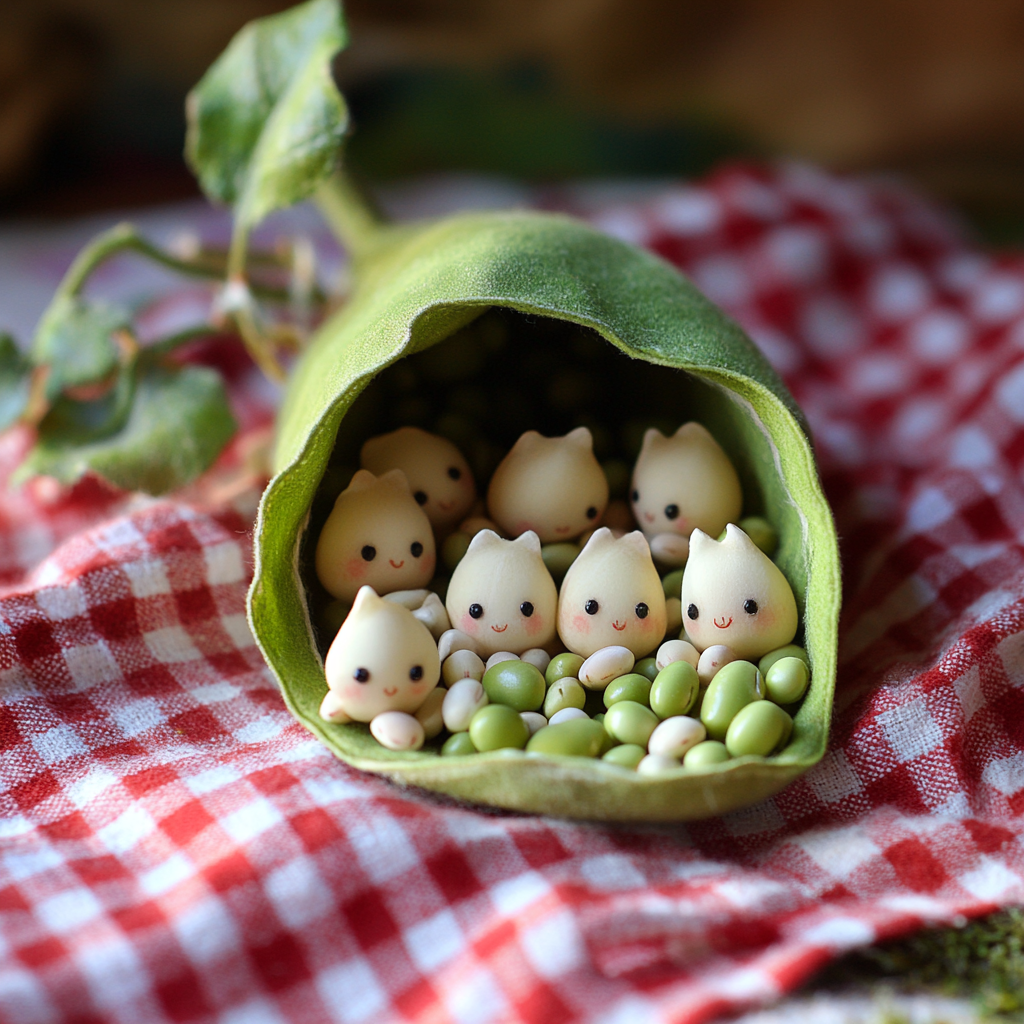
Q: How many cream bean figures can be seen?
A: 8